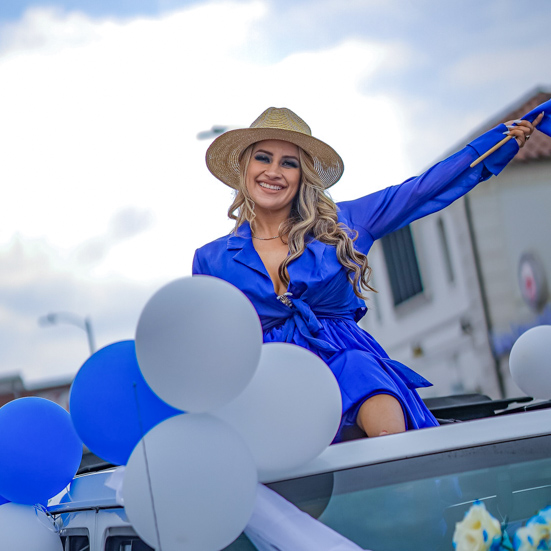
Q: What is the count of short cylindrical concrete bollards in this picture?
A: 0